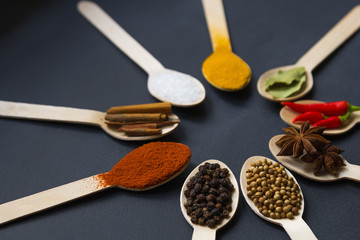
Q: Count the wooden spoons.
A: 9